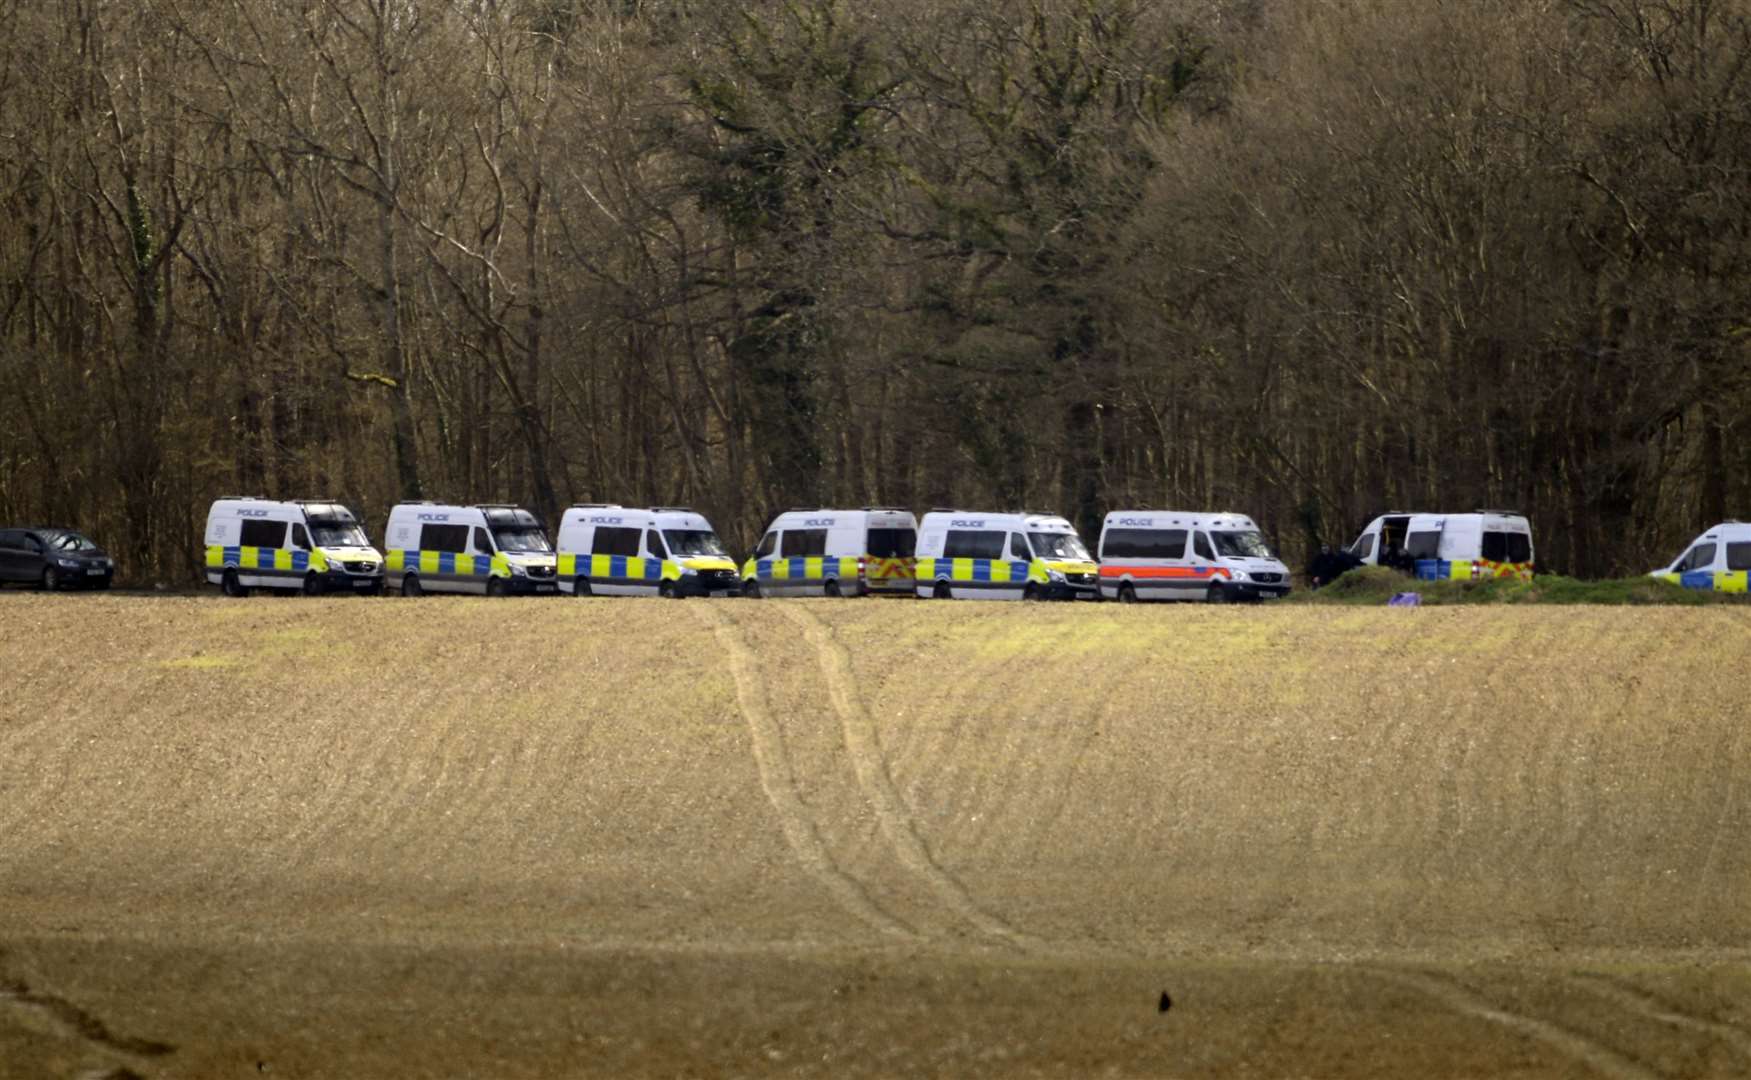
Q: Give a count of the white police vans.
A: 8